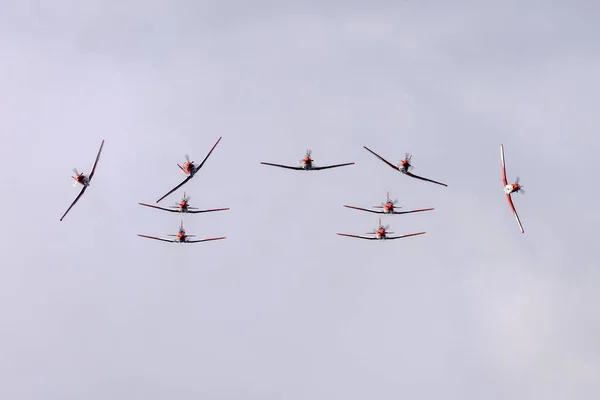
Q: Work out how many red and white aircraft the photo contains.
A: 9